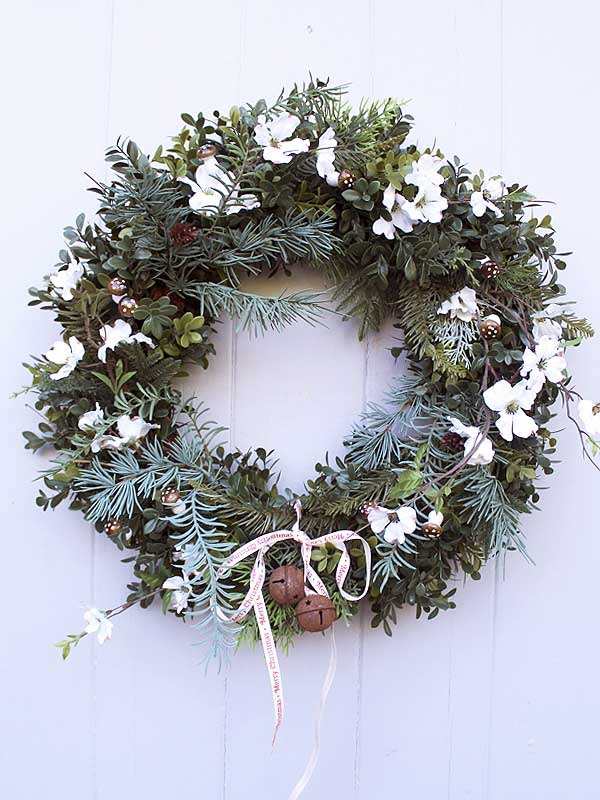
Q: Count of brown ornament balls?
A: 2